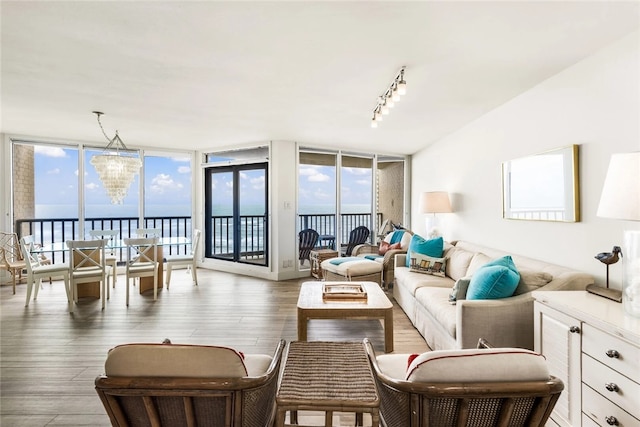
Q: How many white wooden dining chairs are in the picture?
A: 6